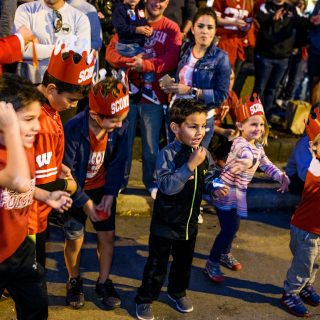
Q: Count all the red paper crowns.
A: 4